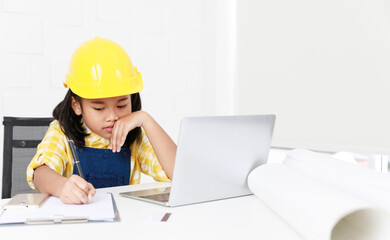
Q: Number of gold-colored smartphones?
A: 1